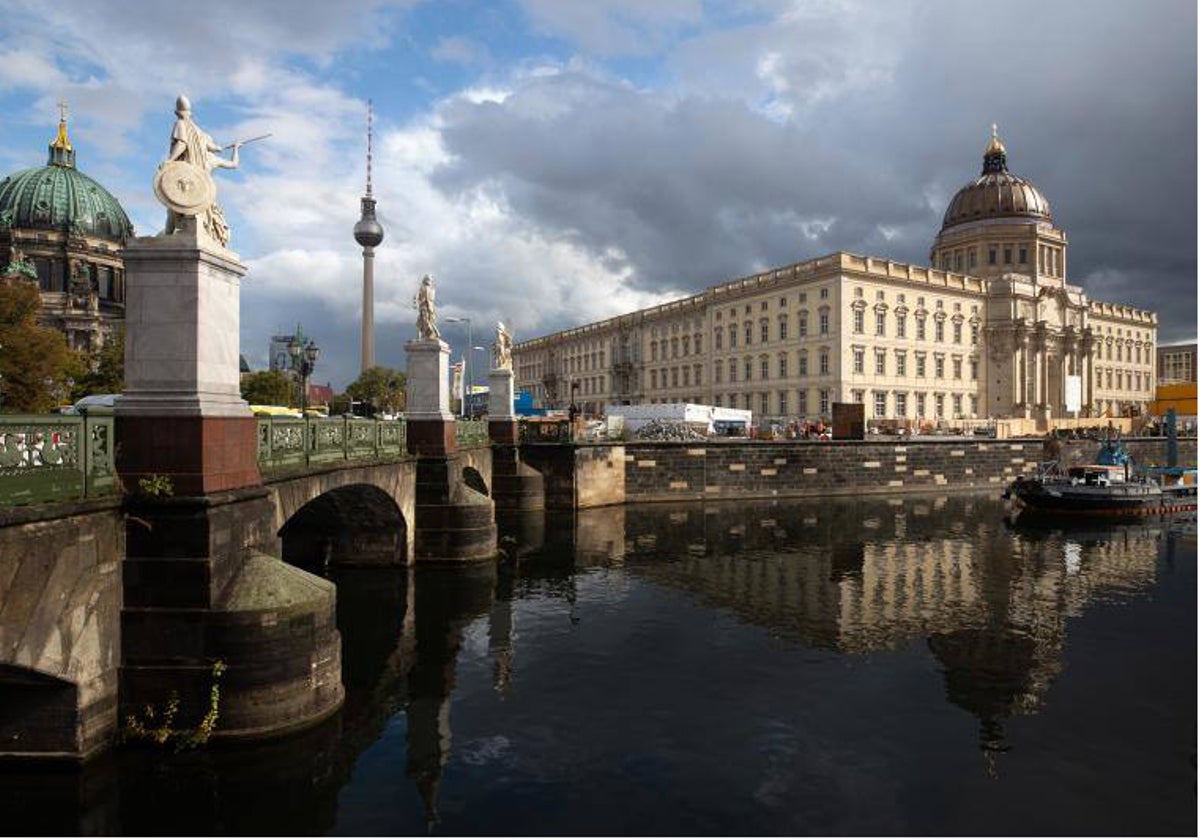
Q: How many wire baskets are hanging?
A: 0